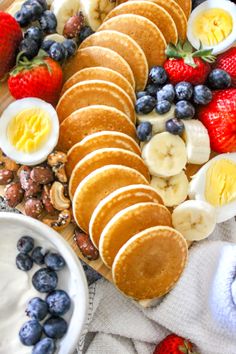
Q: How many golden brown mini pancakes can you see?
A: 15